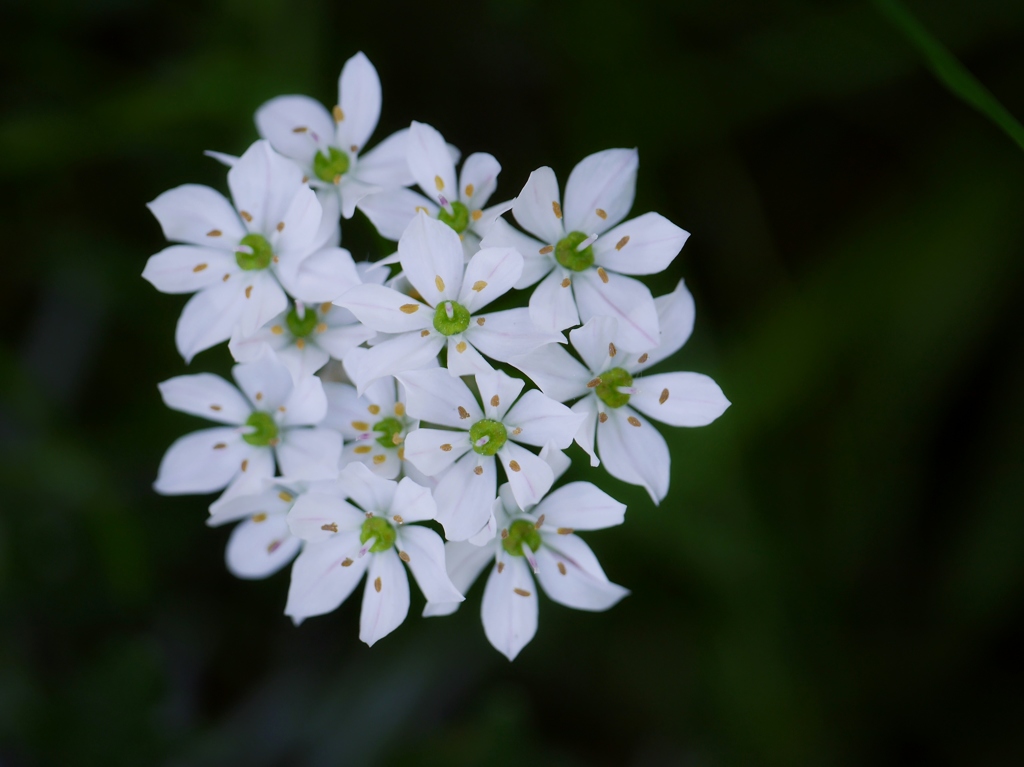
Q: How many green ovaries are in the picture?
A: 12